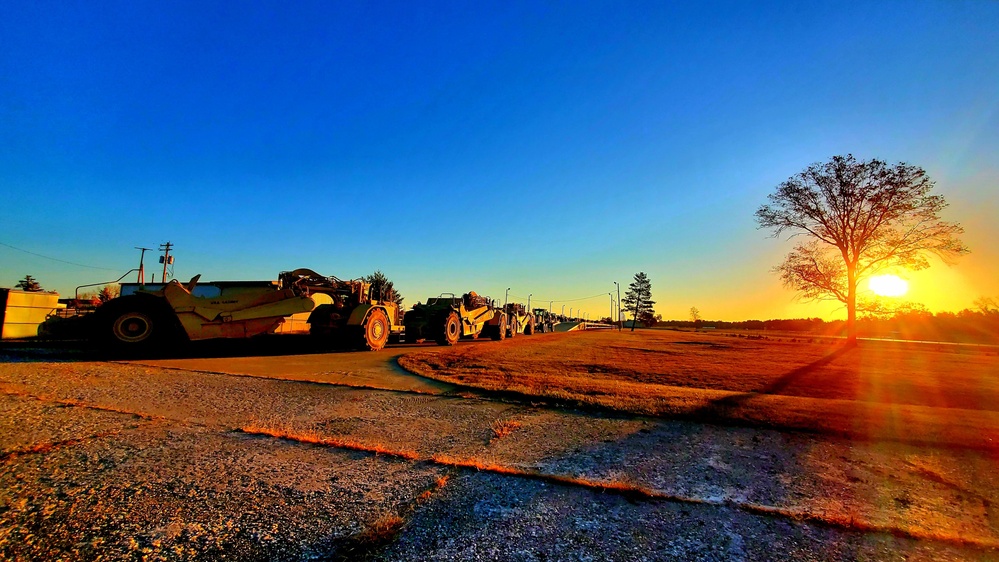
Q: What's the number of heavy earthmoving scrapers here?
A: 3